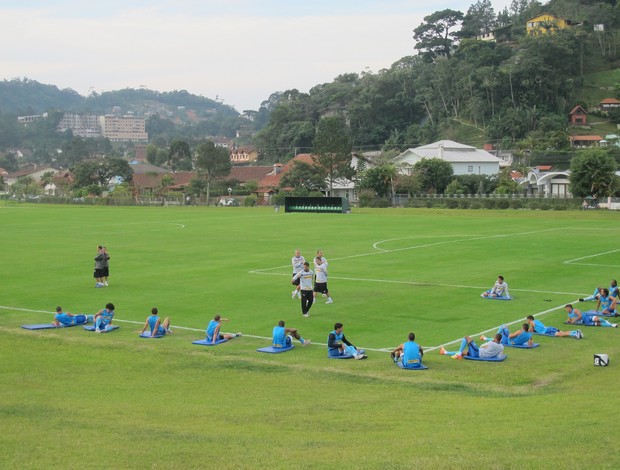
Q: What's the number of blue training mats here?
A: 14